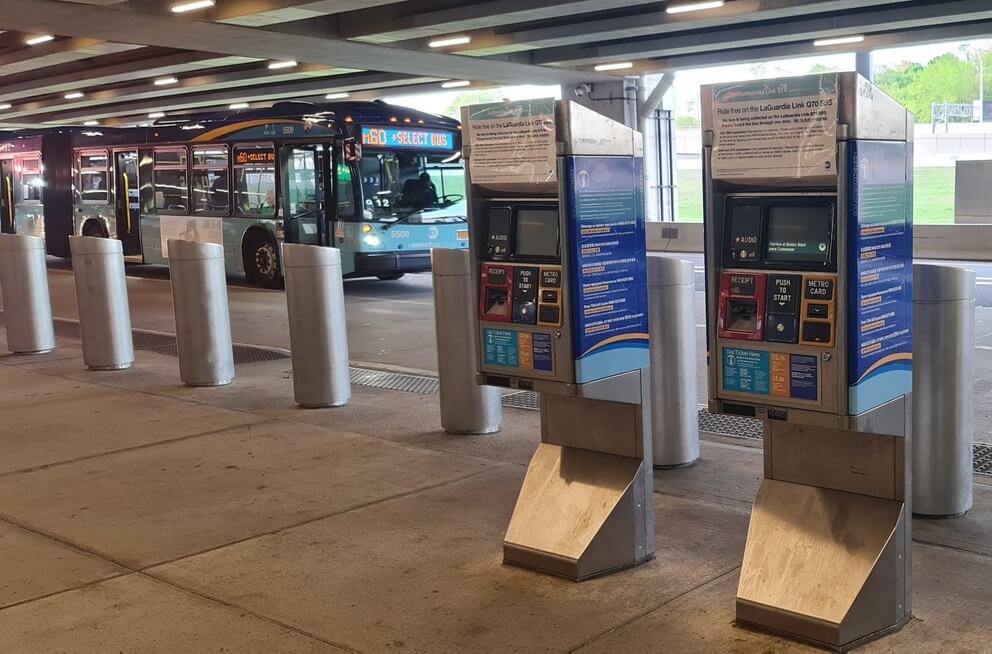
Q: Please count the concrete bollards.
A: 7